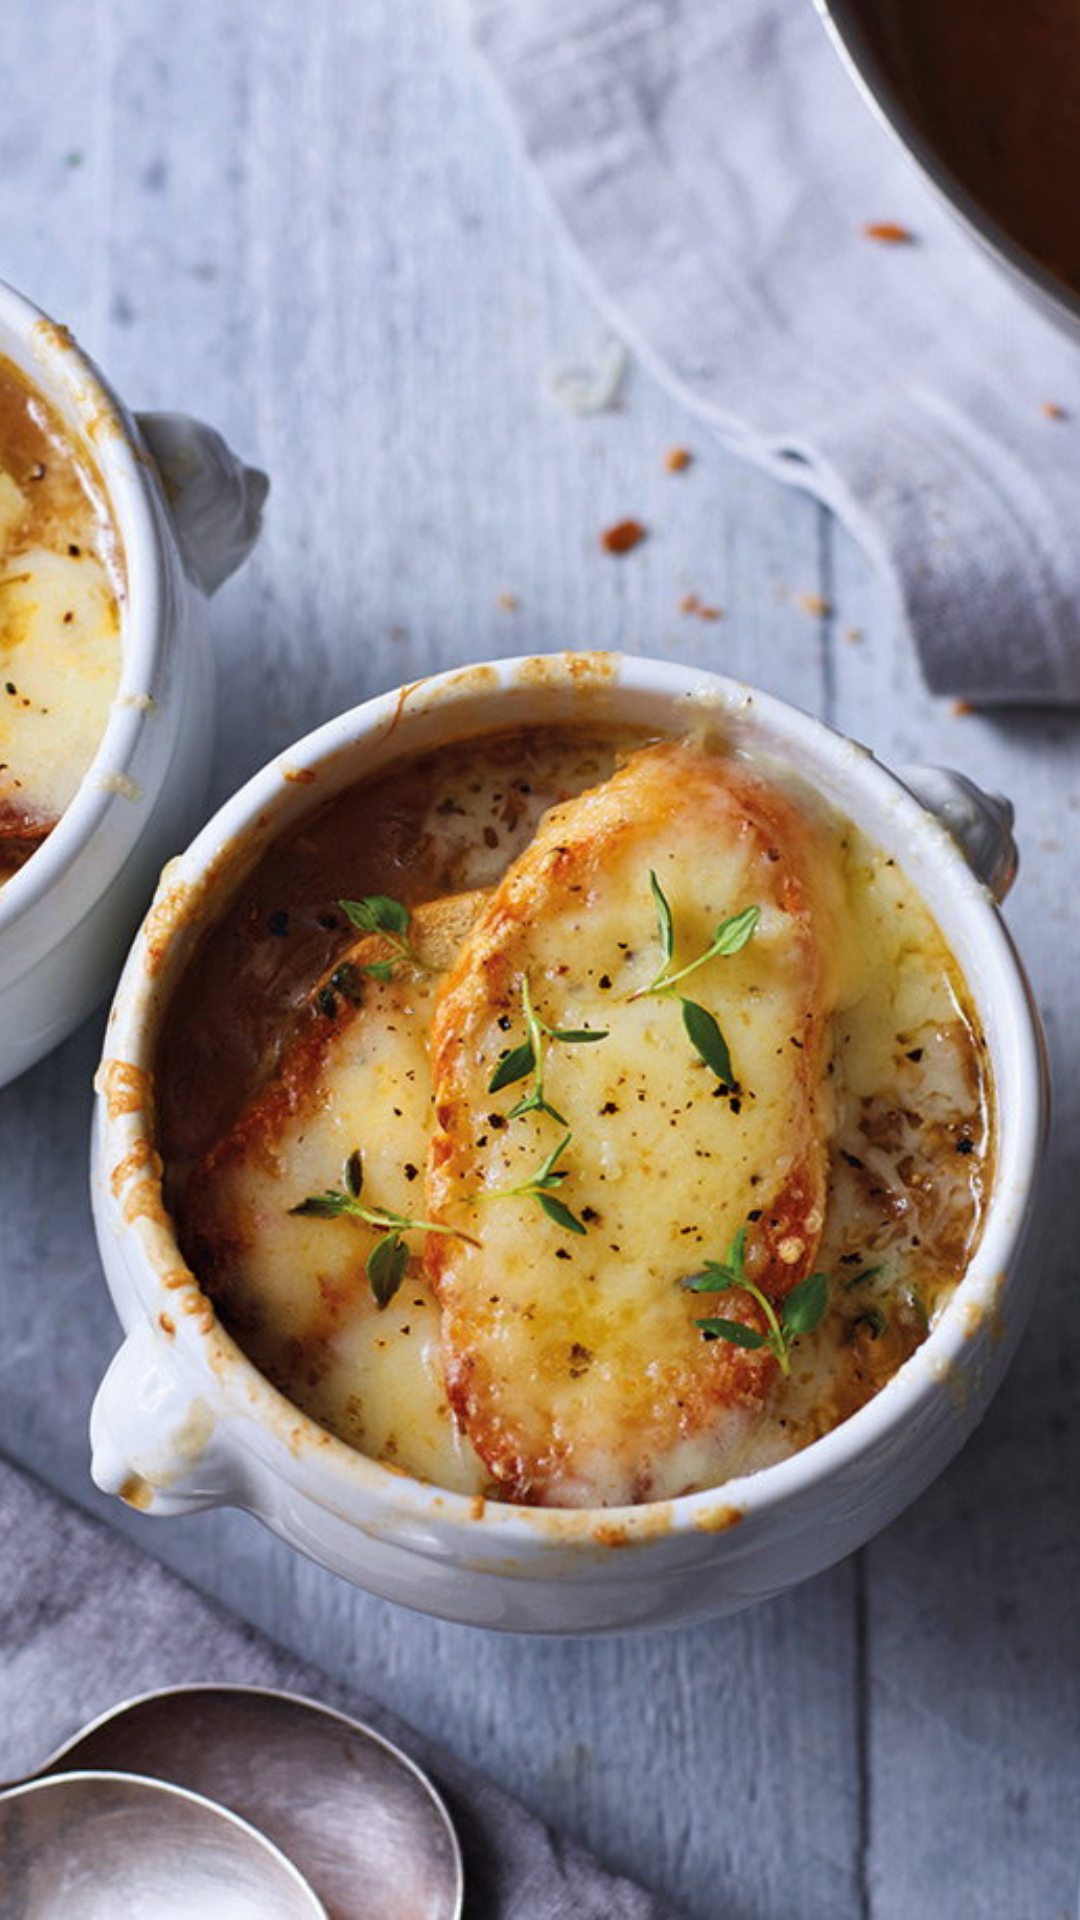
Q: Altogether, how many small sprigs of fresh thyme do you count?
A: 6